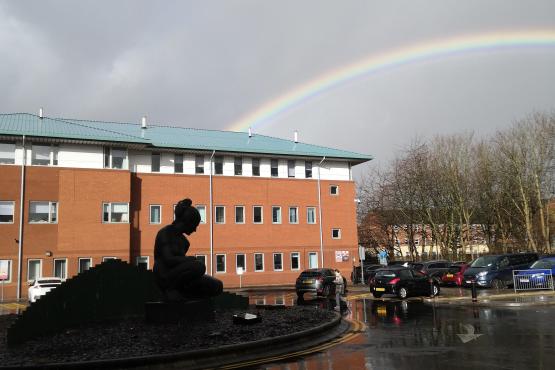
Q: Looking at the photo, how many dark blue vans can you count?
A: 1